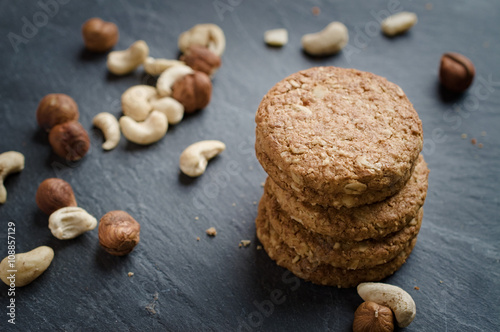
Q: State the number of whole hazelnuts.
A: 9